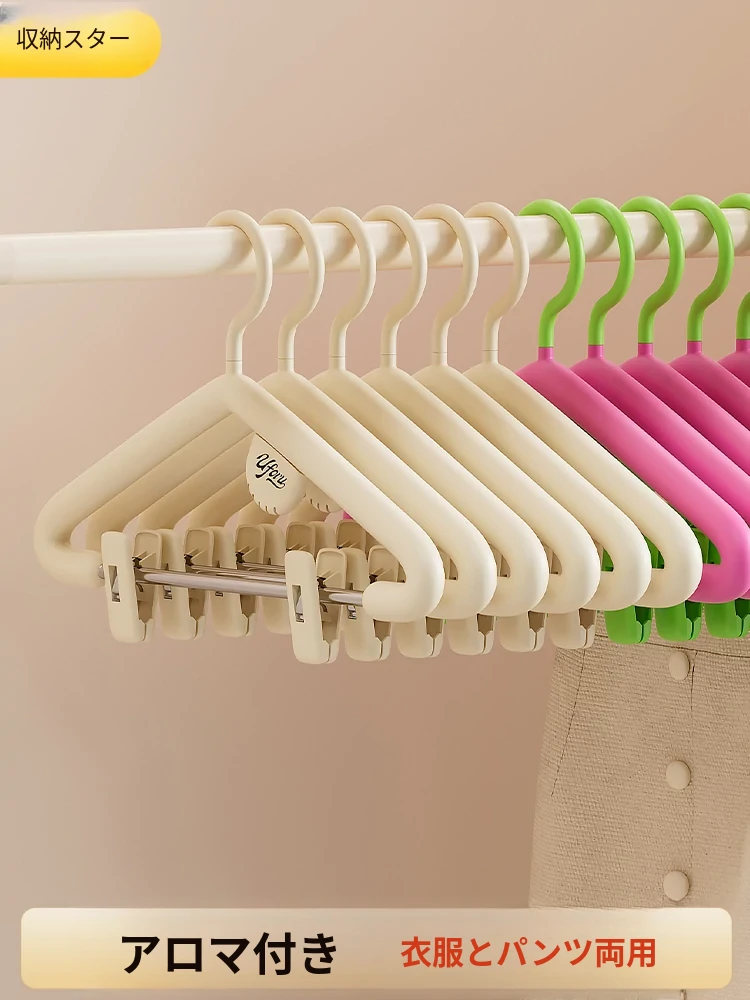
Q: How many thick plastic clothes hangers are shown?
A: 11